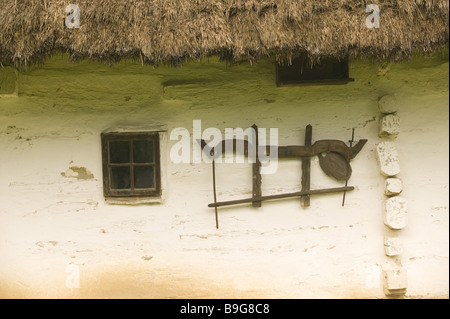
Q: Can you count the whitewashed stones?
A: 7